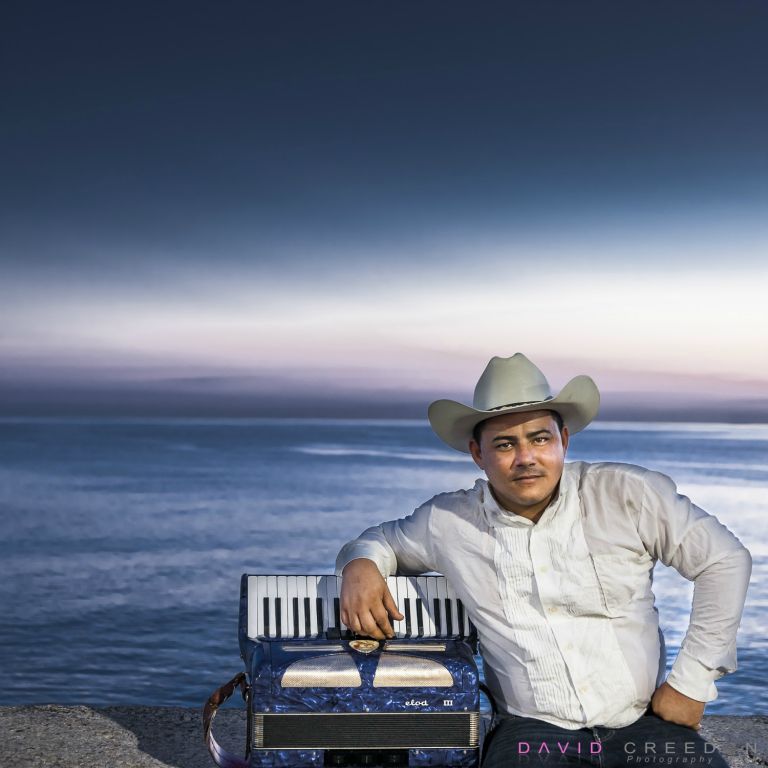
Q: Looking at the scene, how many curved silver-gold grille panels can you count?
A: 2